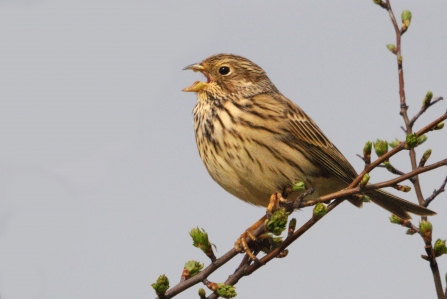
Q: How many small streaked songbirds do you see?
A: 1